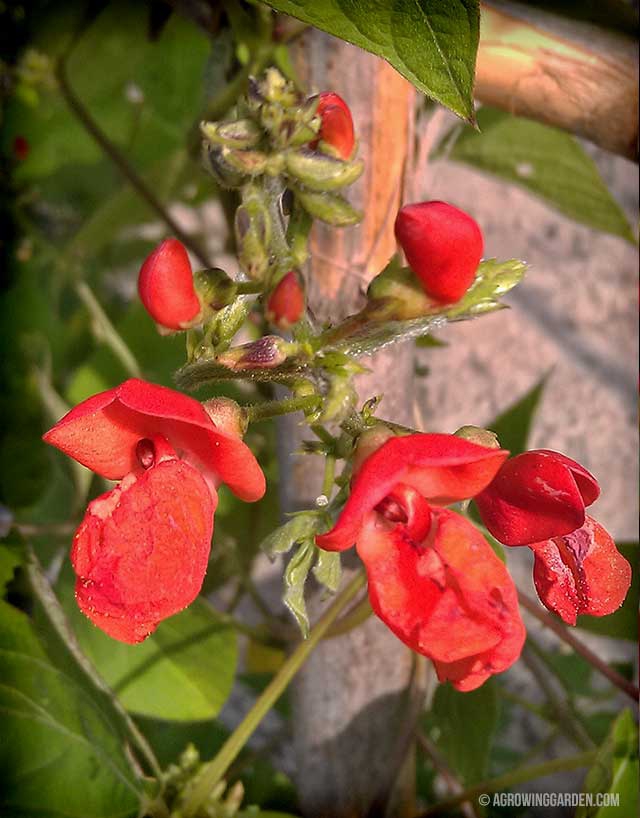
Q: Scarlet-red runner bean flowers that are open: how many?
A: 3